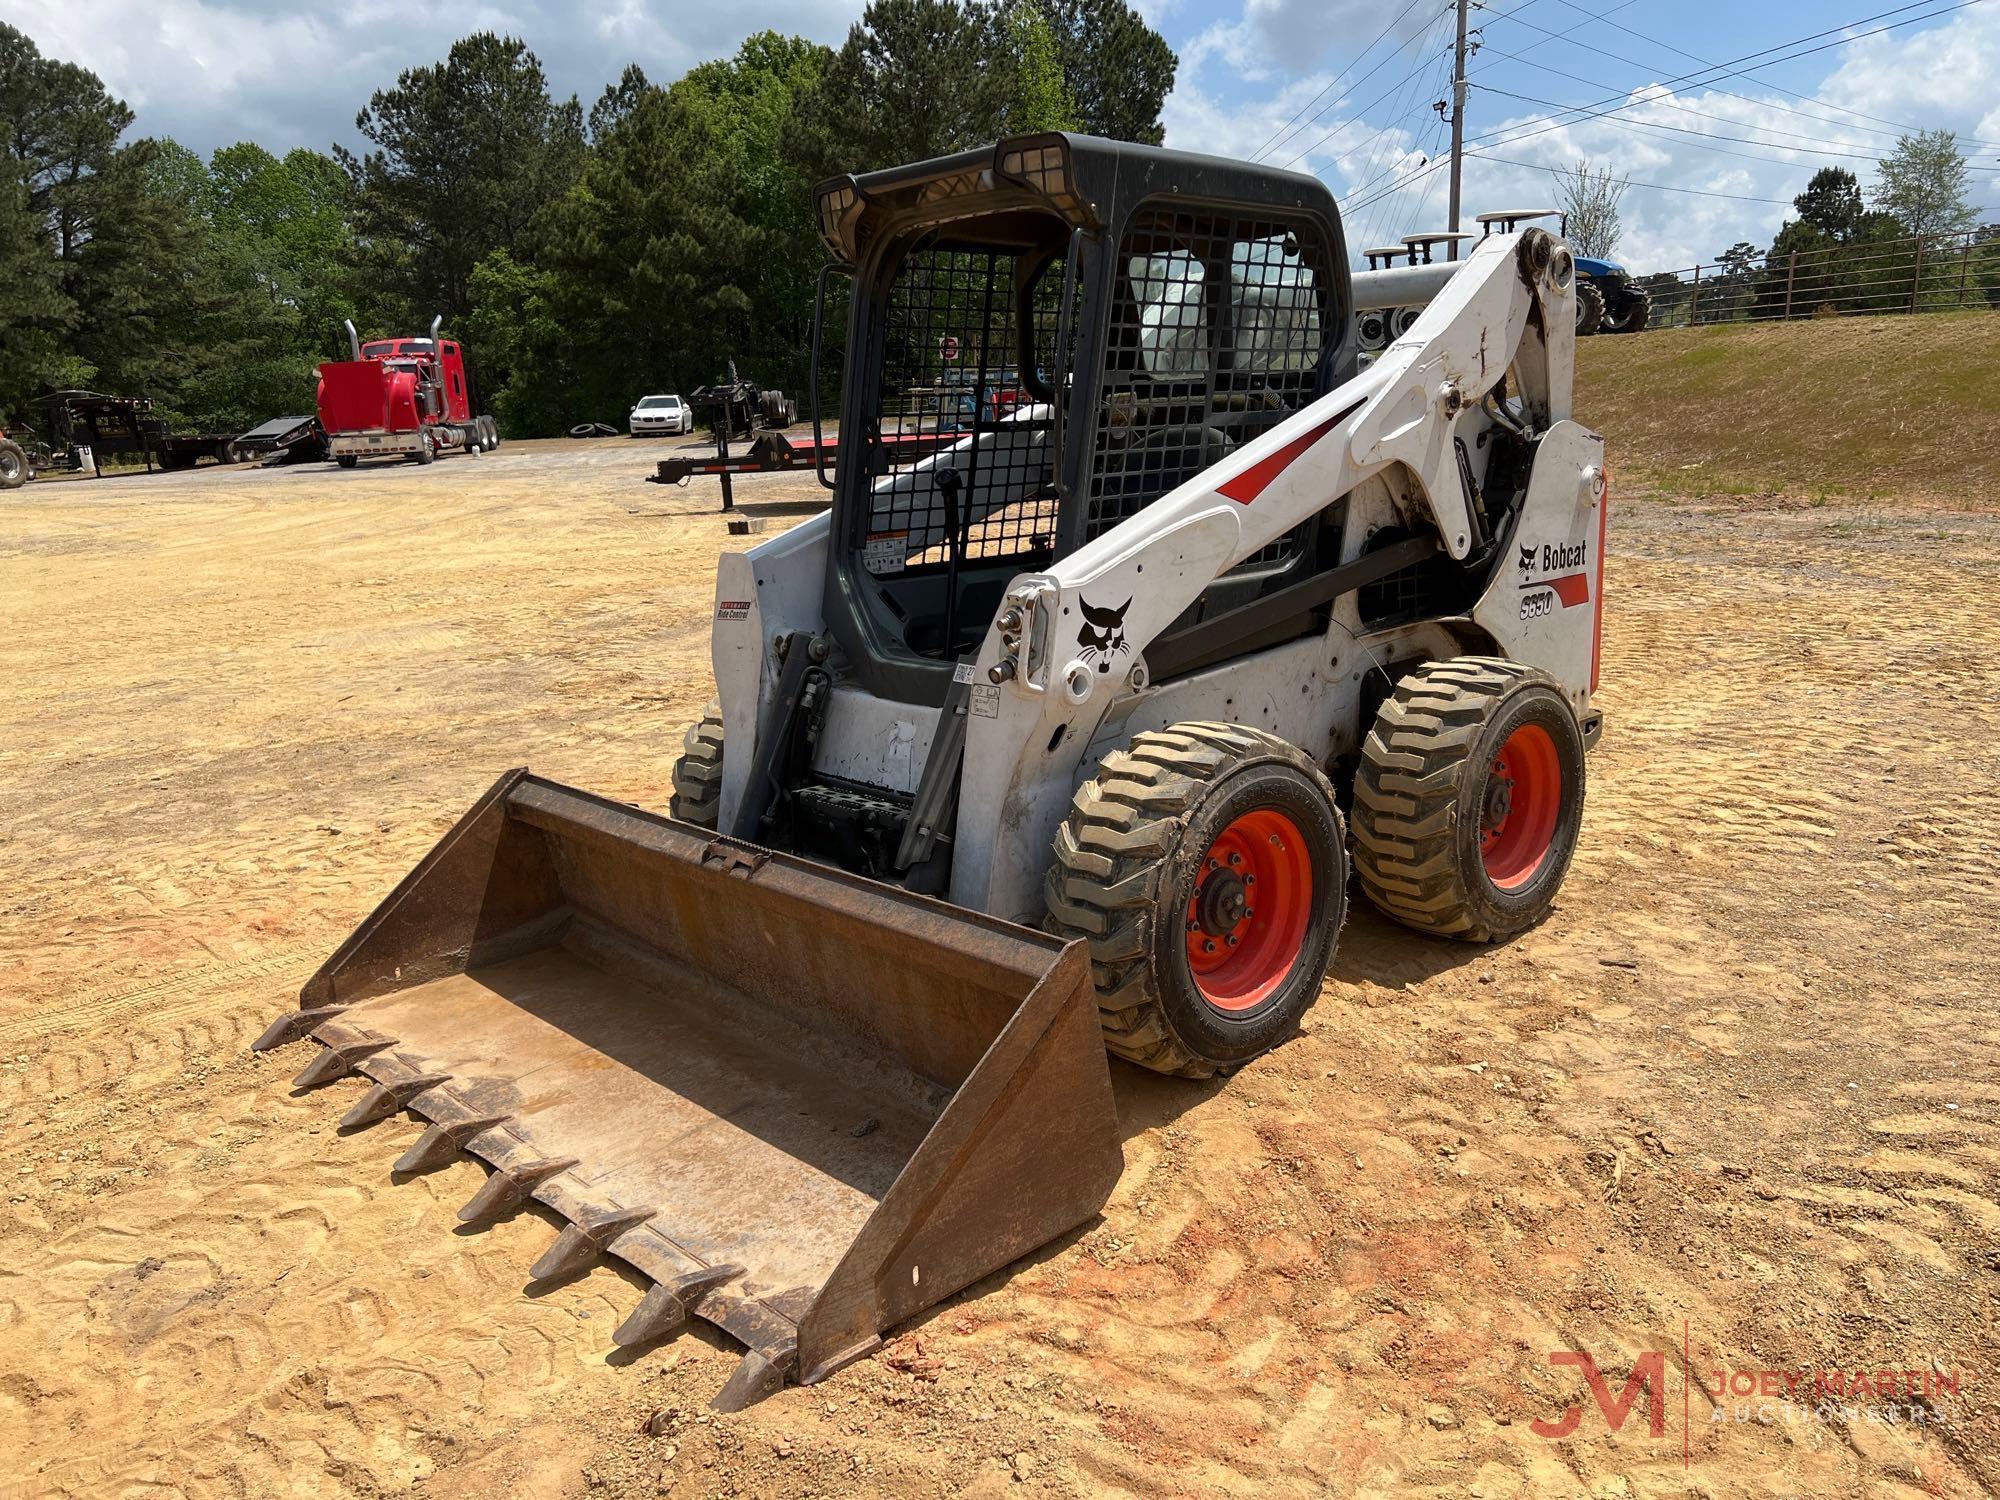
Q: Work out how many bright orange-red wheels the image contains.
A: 2